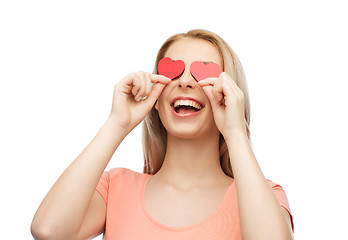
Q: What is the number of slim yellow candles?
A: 0